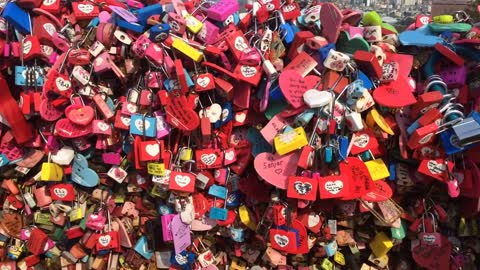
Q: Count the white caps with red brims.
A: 0